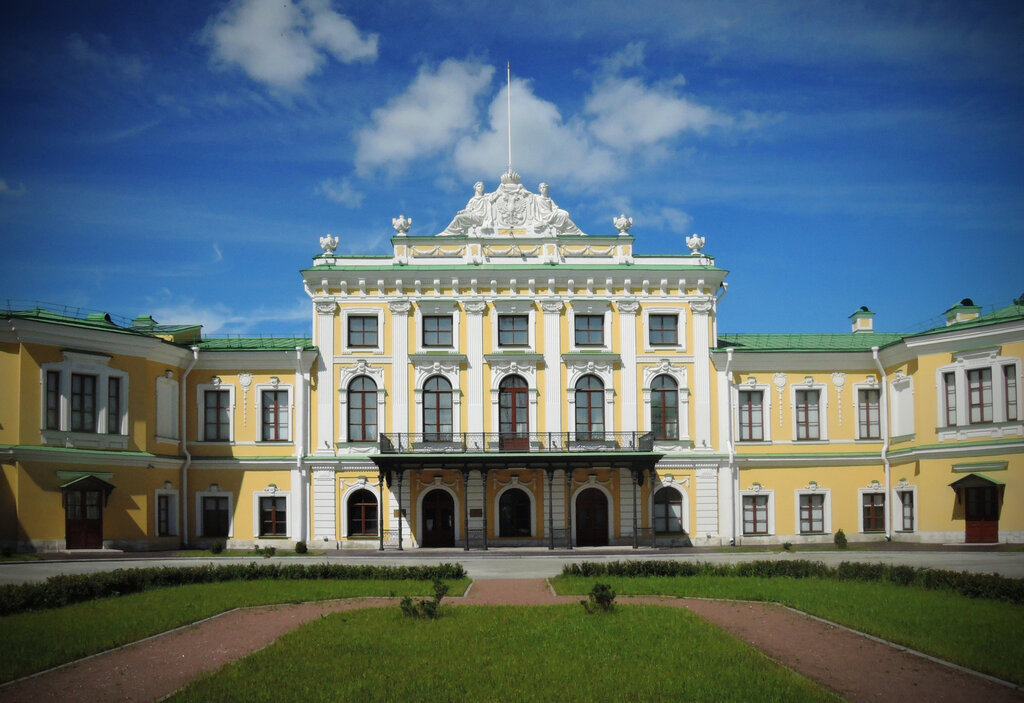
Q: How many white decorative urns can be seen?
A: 4